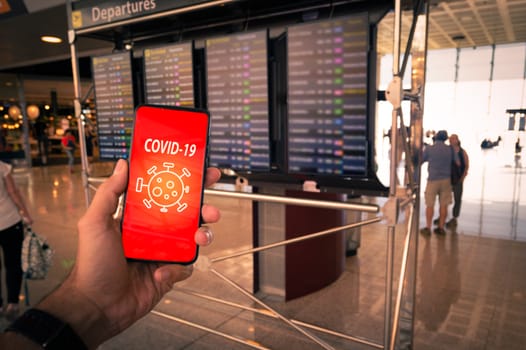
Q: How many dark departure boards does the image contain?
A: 4